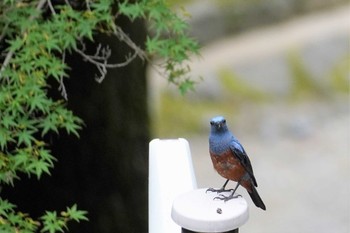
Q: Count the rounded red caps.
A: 0